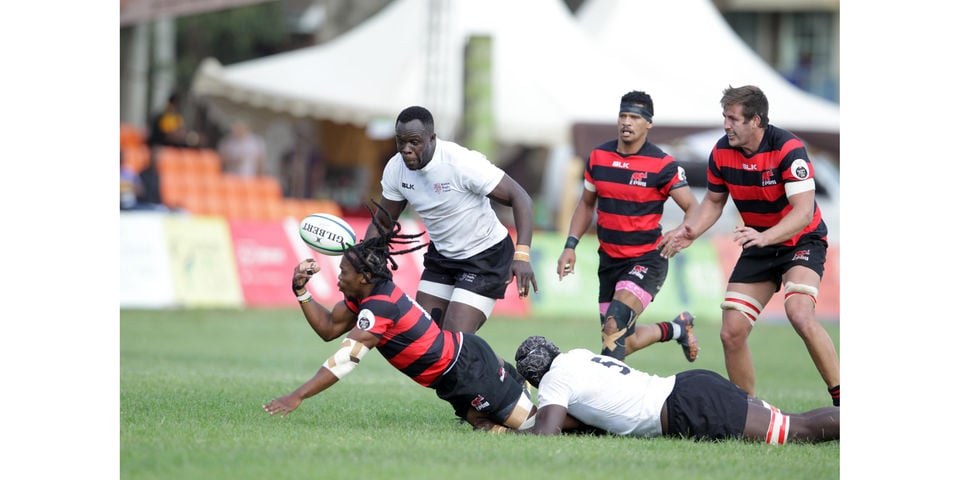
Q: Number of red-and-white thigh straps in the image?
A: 3